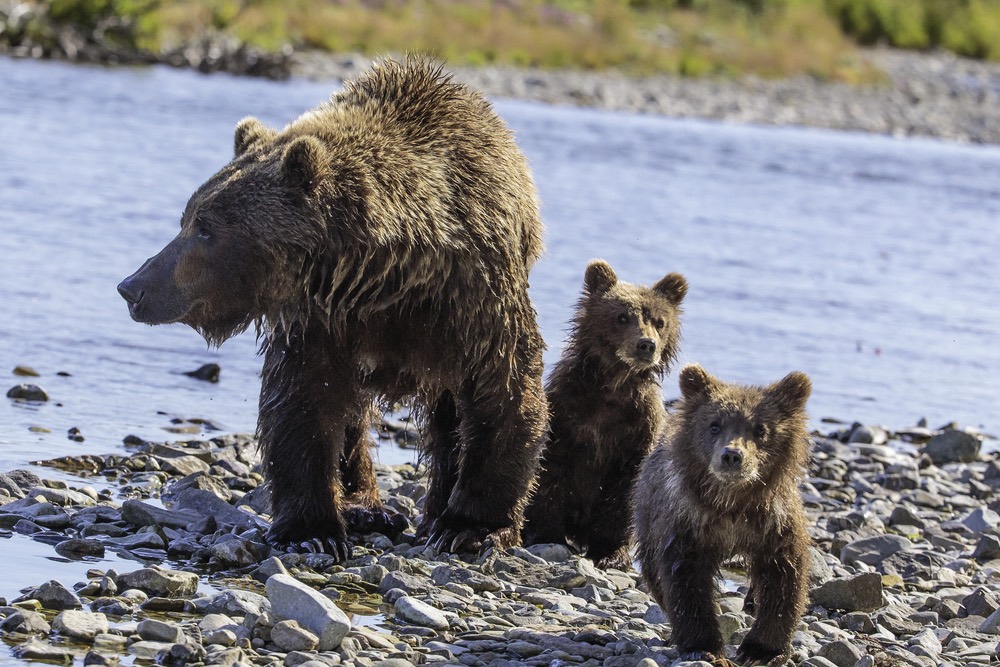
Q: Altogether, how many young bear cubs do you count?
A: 2